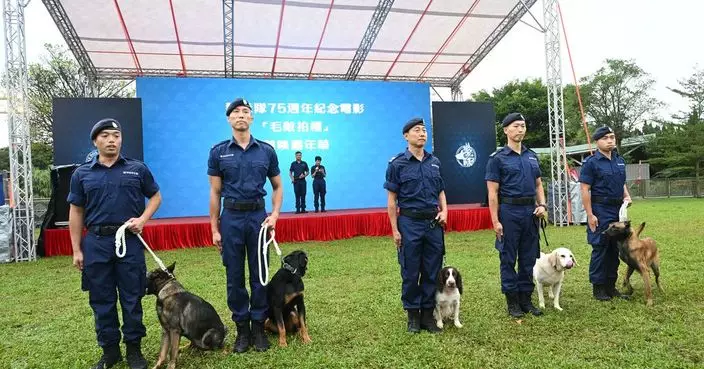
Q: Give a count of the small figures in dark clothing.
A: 2